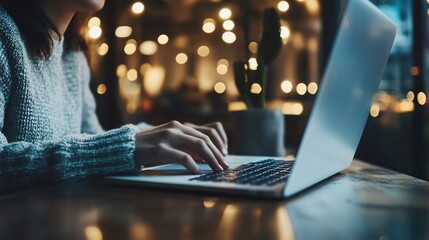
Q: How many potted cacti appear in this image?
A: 1